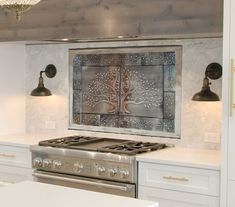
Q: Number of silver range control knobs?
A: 7